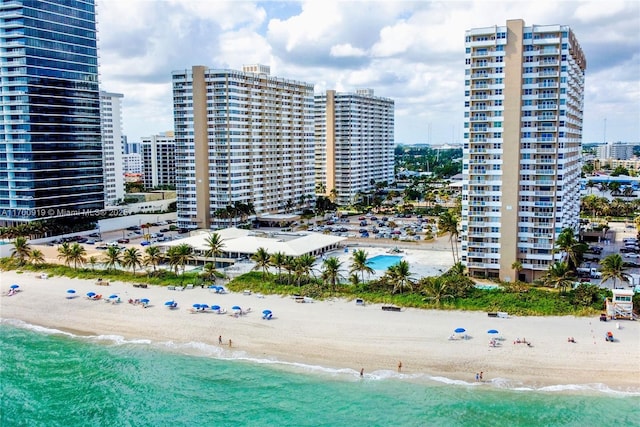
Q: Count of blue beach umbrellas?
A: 15